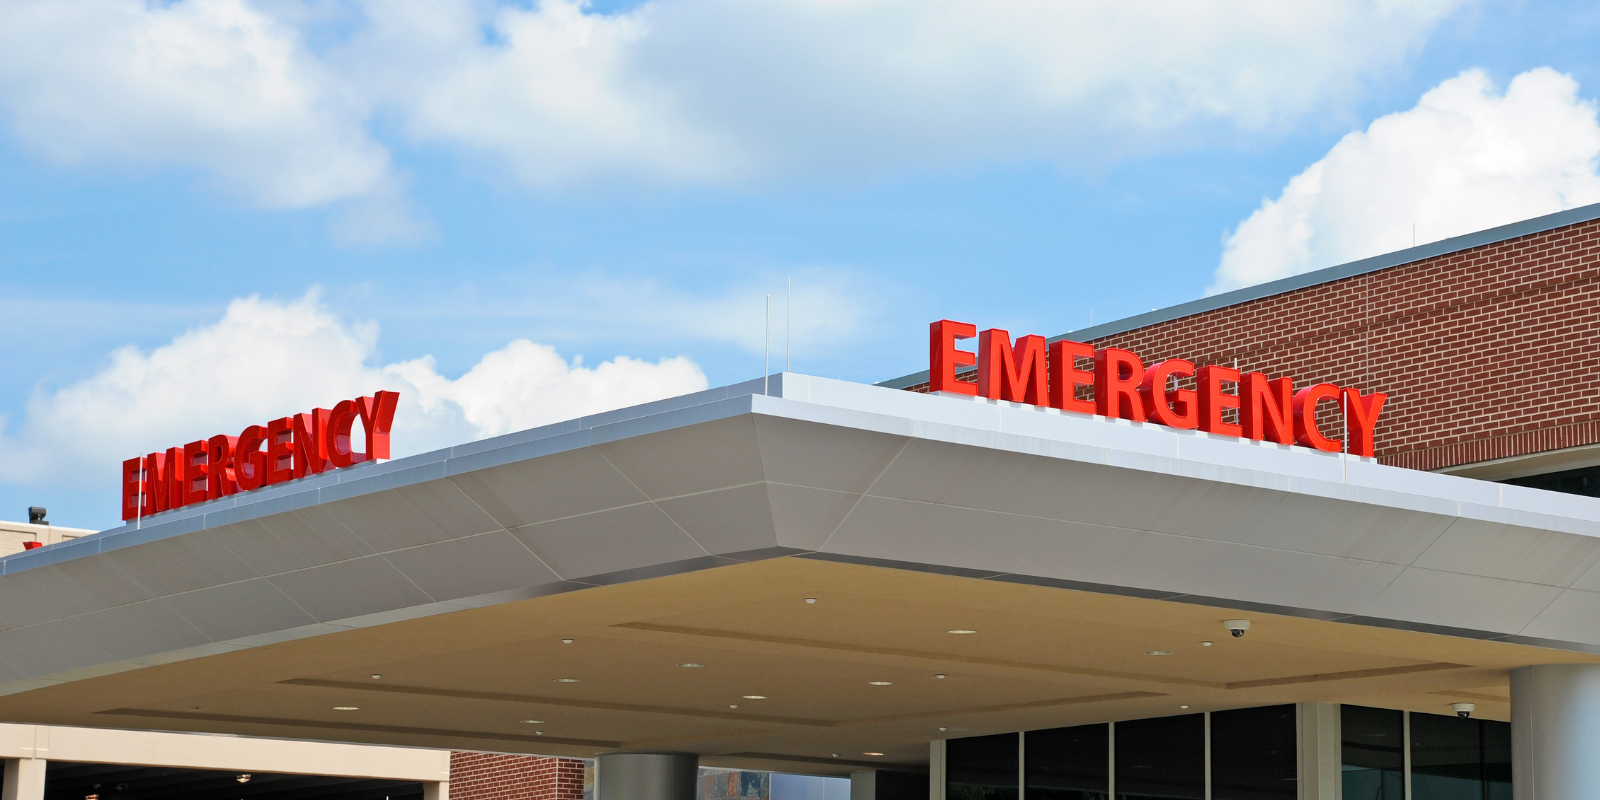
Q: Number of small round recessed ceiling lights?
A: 9